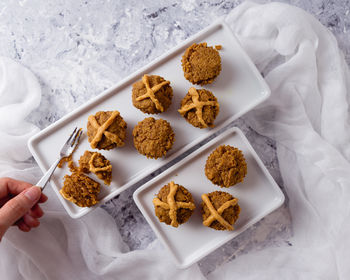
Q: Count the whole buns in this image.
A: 8